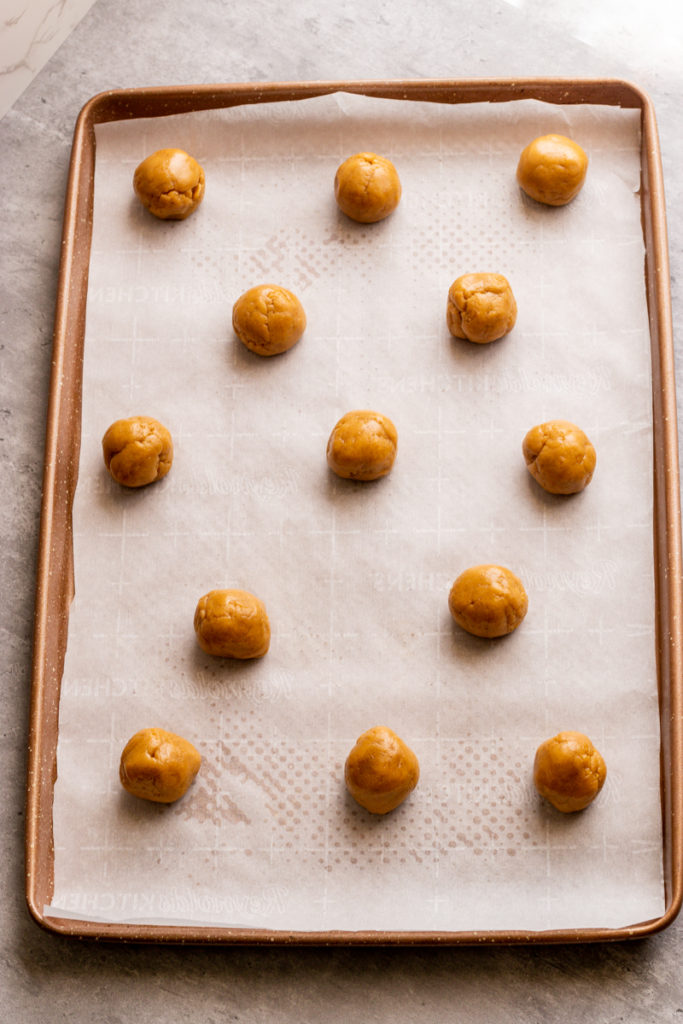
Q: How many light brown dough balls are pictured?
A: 13